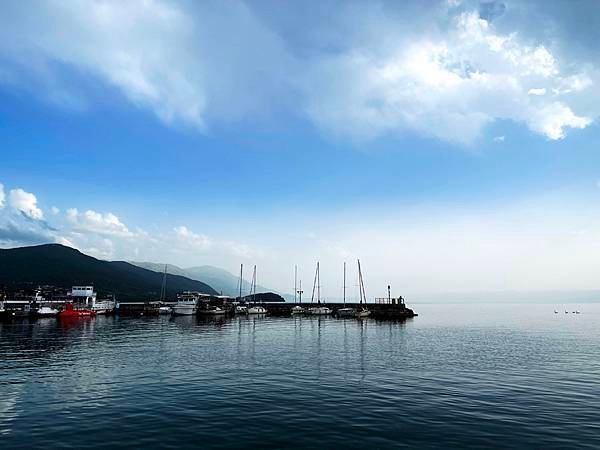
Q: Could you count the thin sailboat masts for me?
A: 7